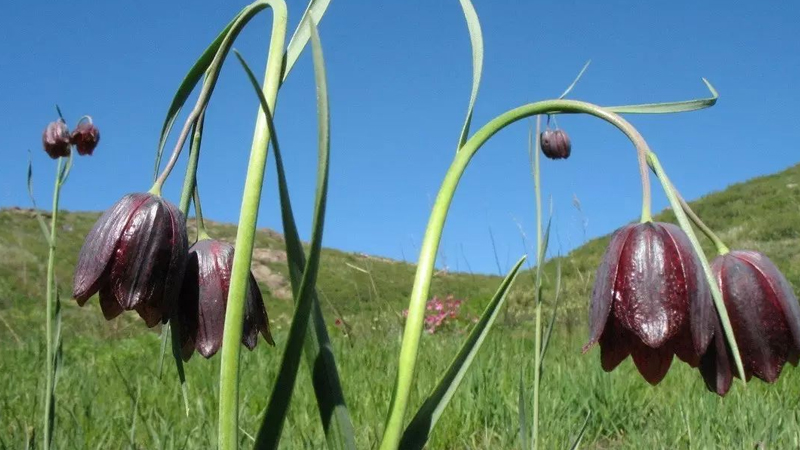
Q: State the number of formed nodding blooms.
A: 7